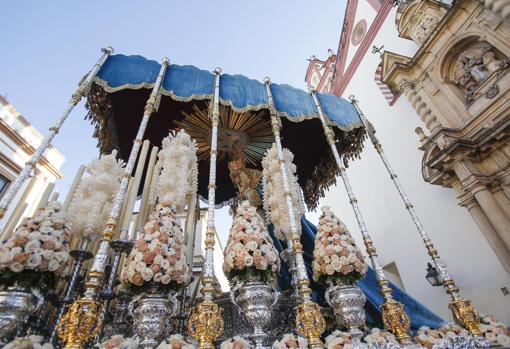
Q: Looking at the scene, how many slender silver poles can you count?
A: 6